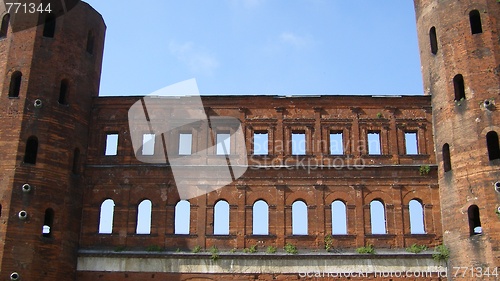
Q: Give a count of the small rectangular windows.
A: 9